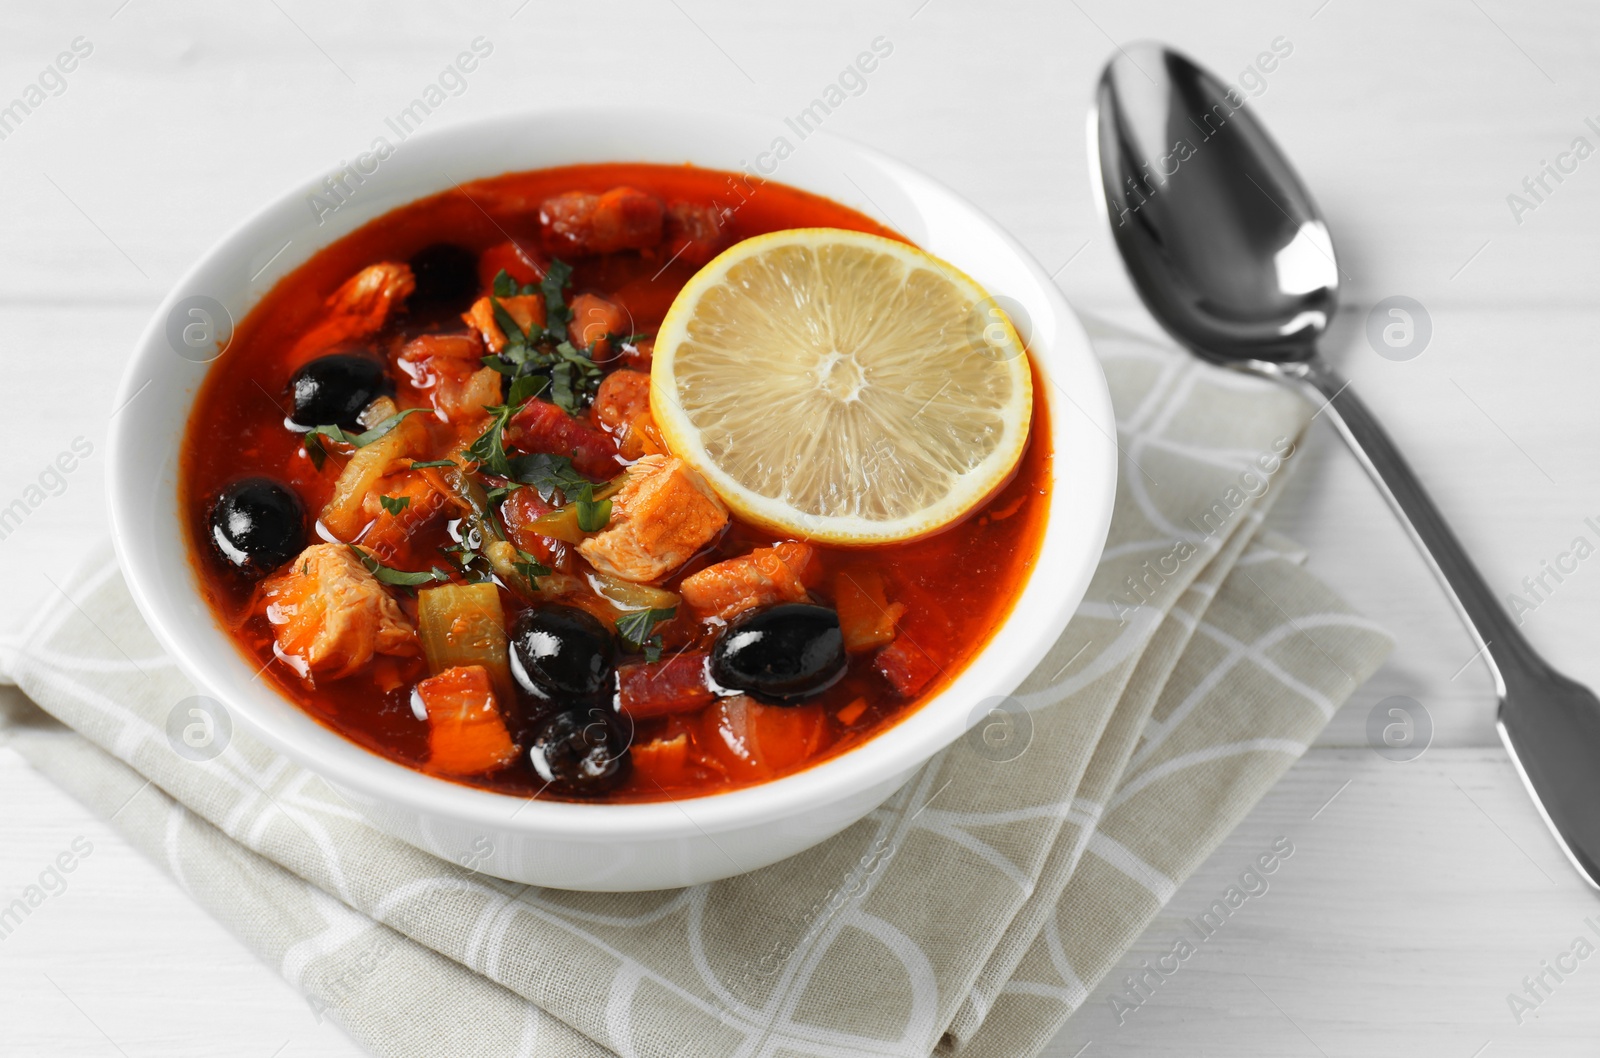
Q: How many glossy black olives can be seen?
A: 6